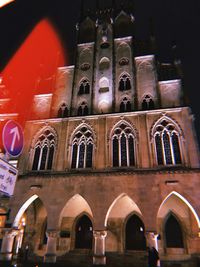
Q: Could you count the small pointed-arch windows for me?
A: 6